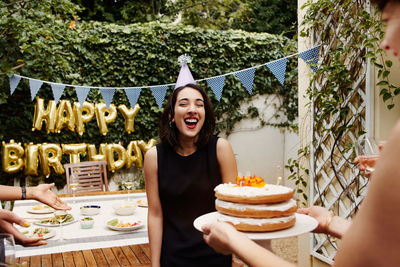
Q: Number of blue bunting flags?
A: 11